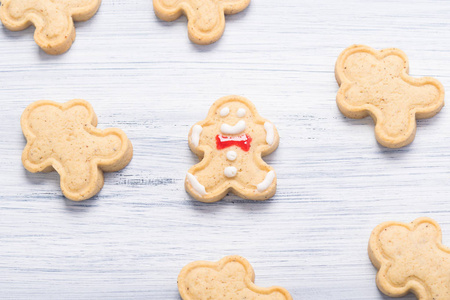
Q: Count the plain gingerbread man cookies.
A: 6